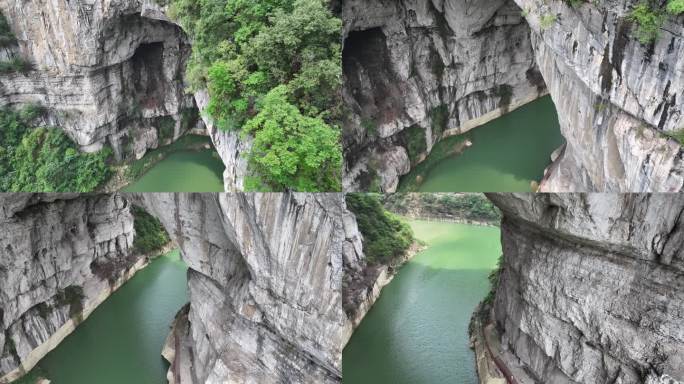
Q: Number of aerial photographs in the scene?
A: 4